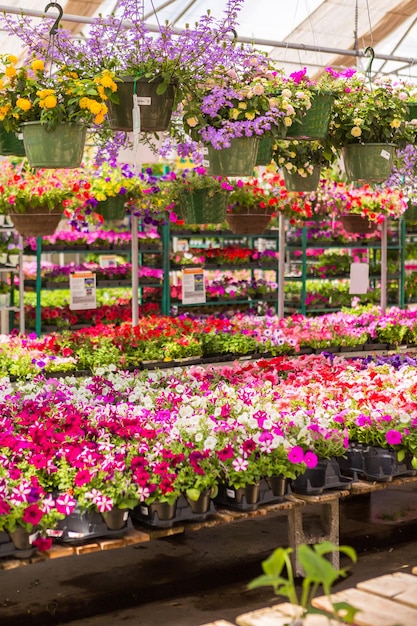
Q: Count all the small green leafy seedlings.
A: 1